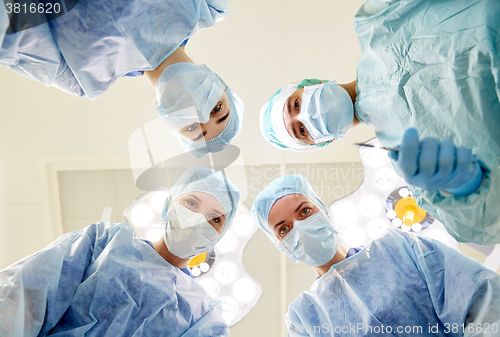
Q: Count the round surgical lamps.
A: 2